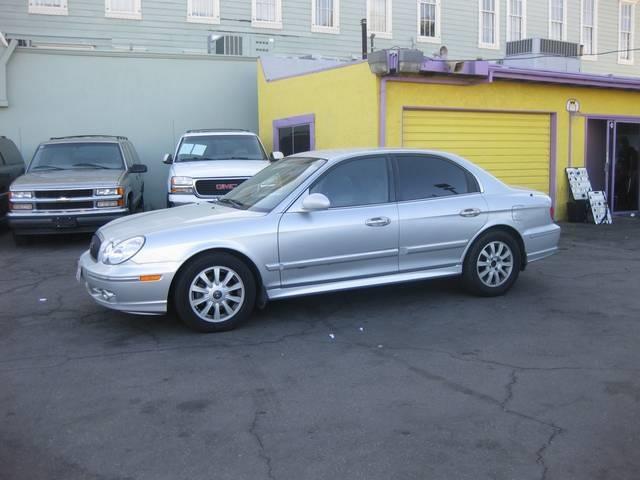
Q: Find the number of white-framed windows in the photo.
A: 12